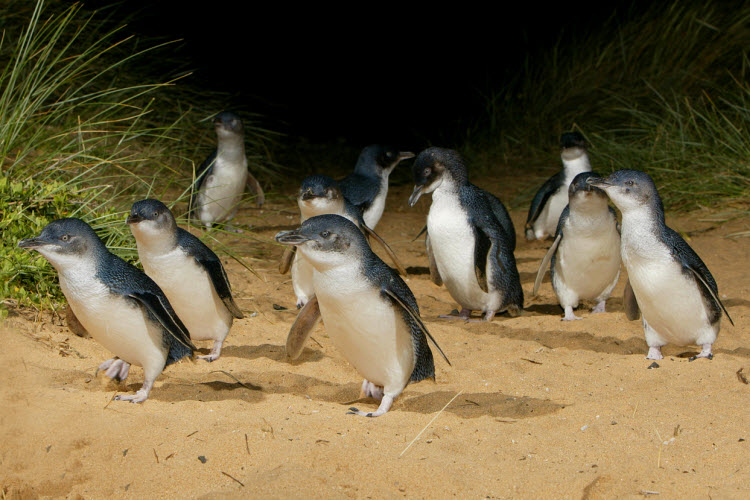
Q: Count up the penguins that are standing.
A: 10